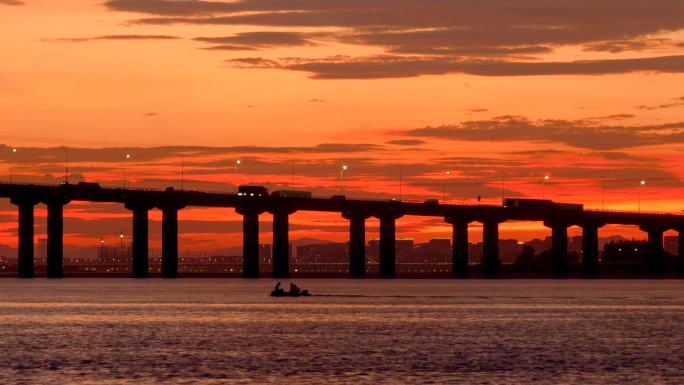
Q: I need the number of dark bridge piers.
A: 14